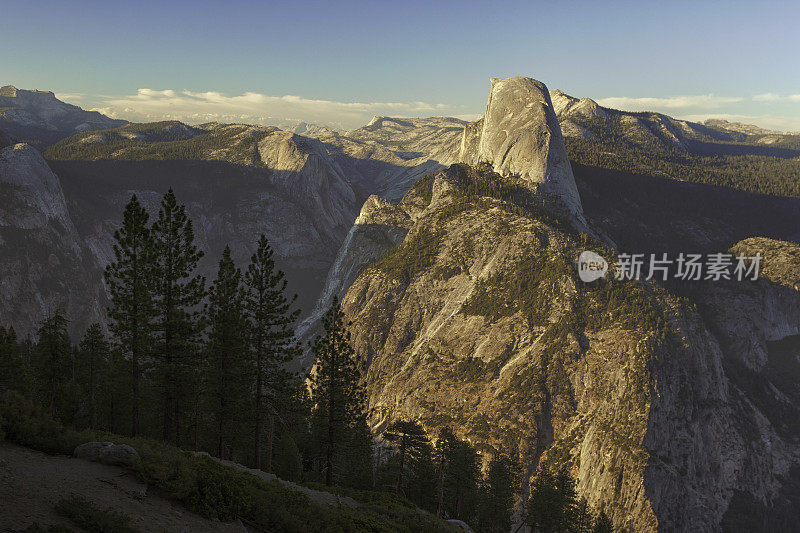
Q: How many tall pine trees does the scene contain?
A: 5